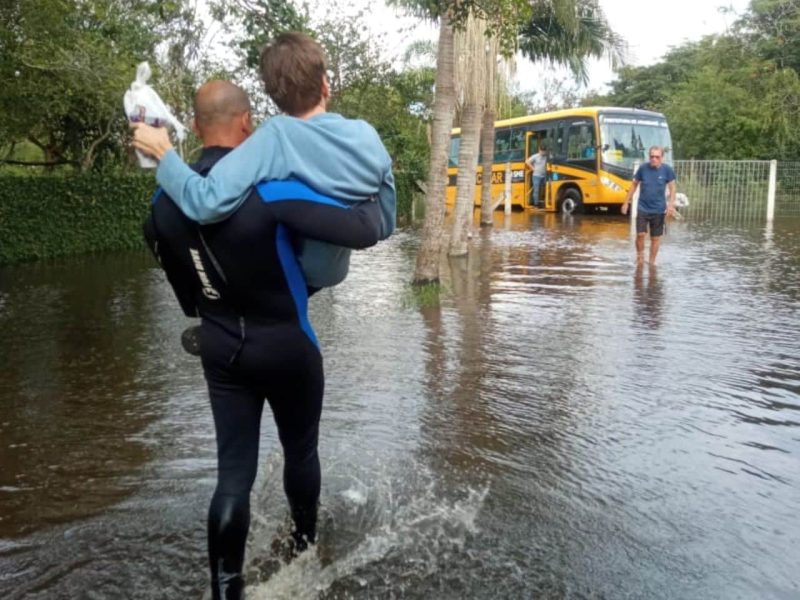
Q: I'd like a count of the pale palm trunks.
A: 3